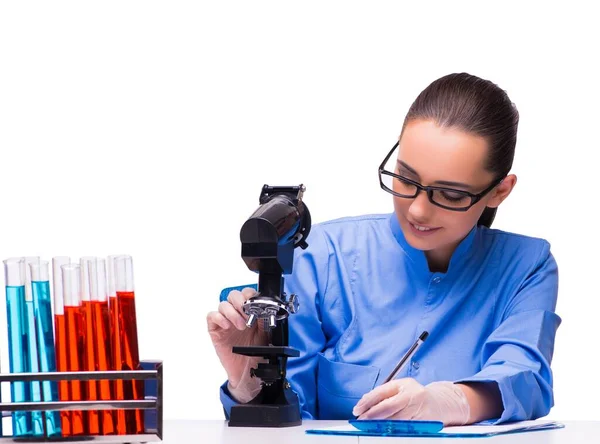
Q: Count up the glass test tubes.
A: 9